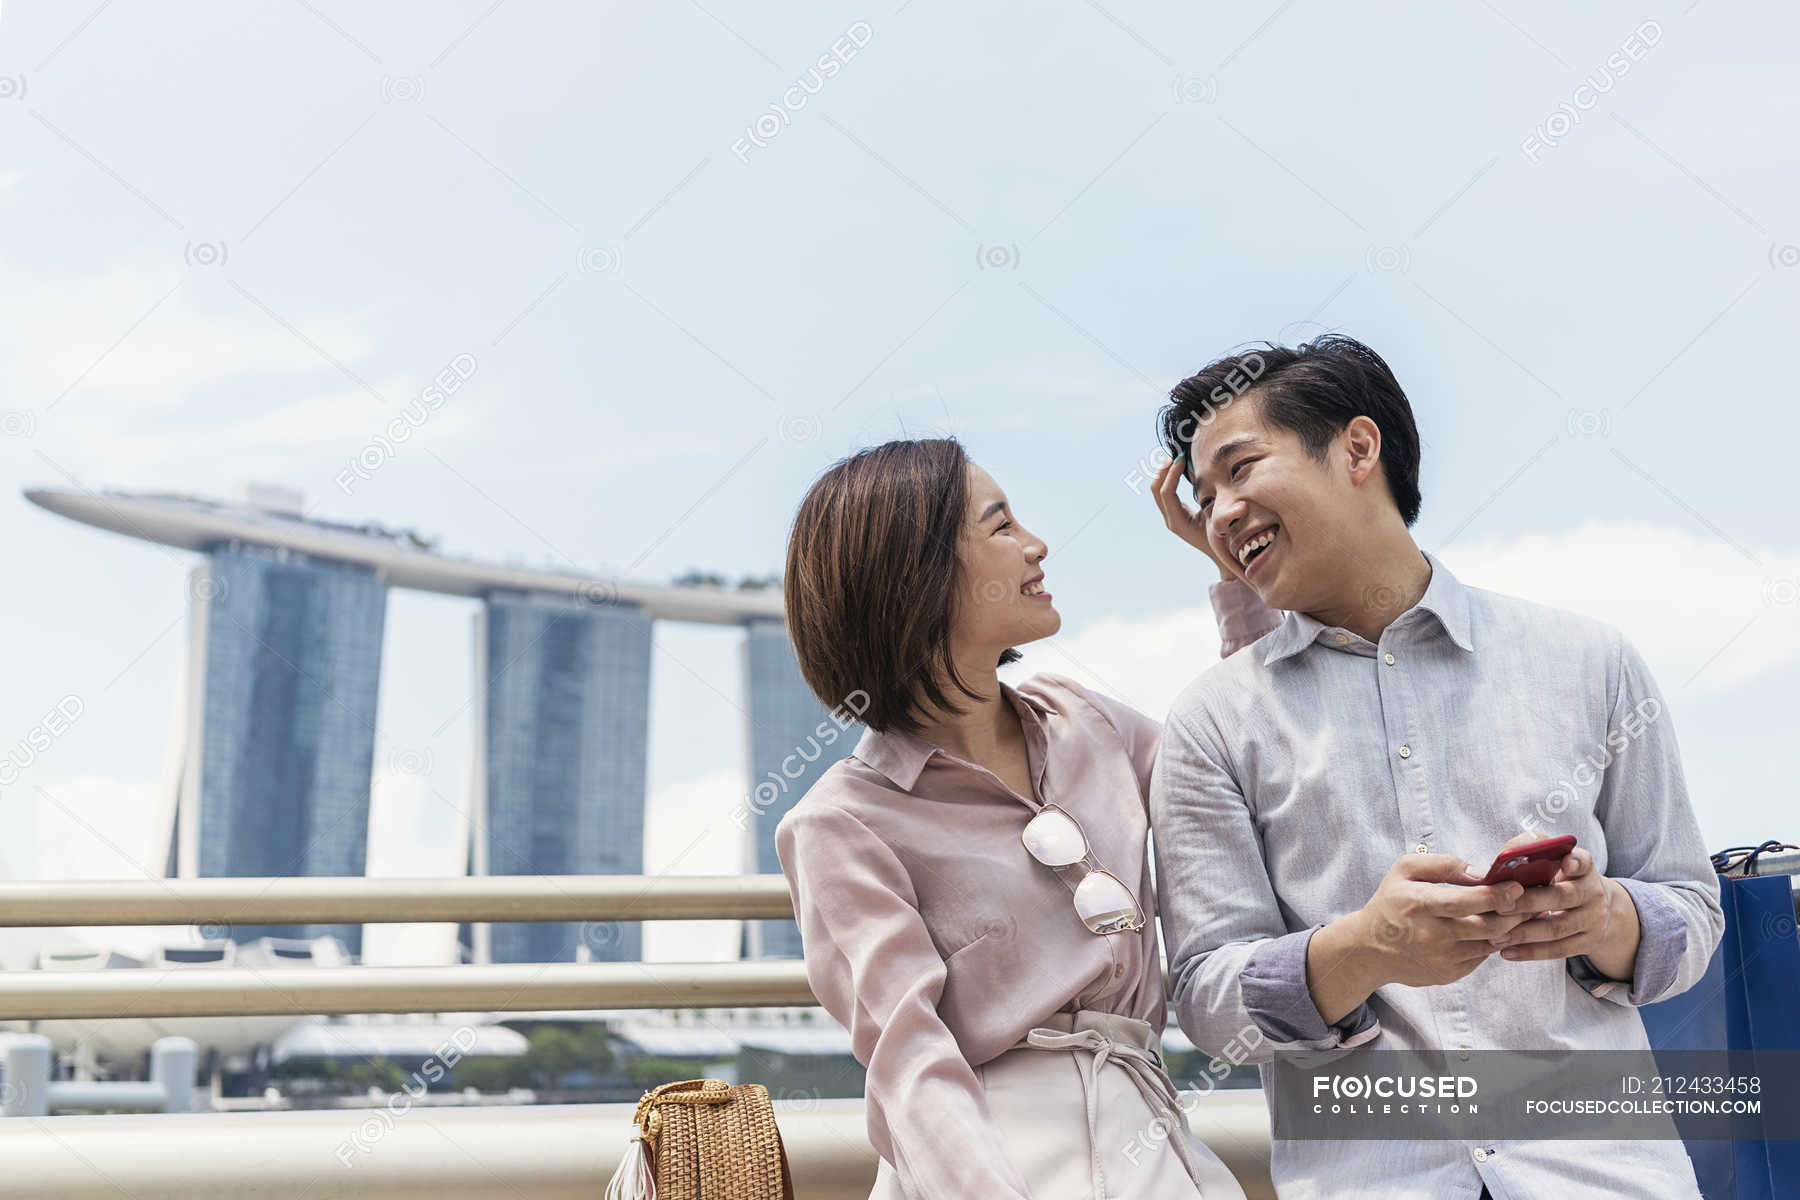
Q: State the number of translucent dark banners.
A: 1